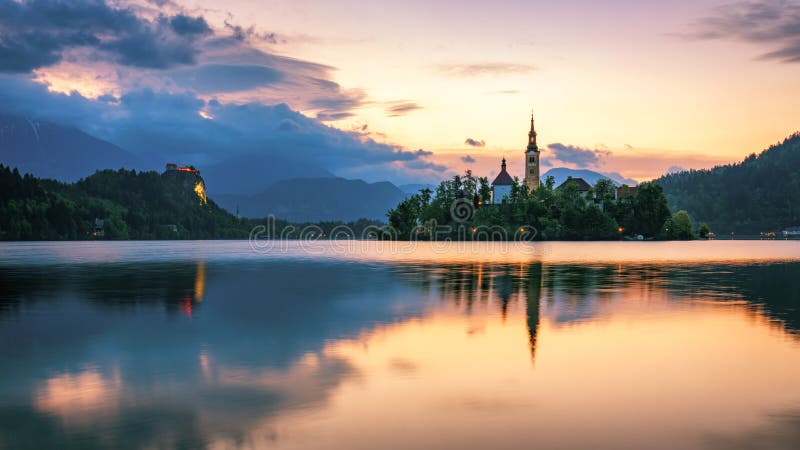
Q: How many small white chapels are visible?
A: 1